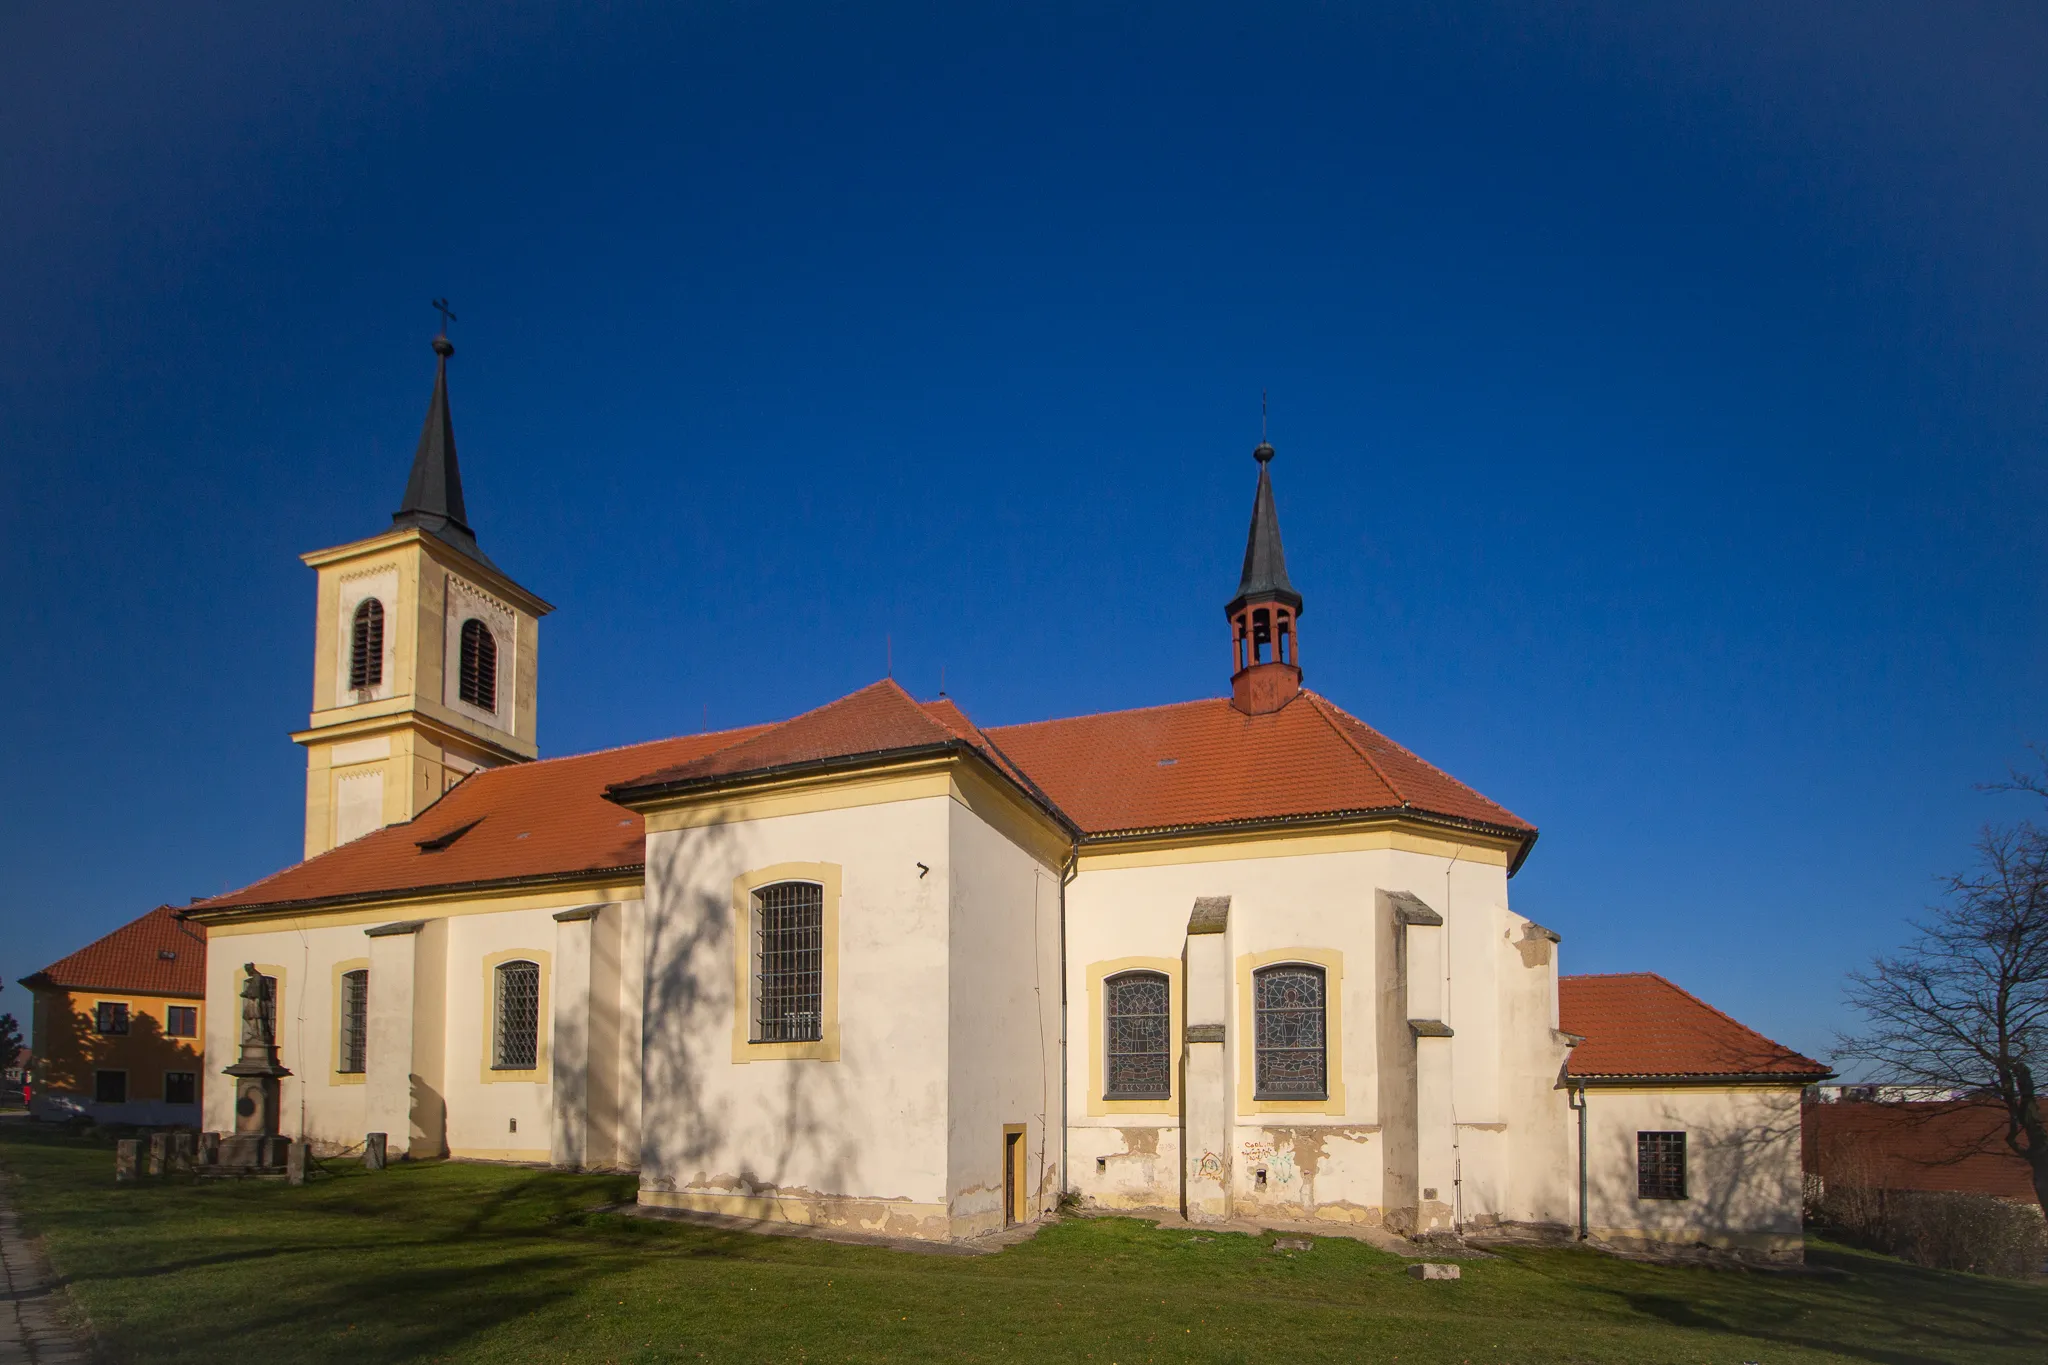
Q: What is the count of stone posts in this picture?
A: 6